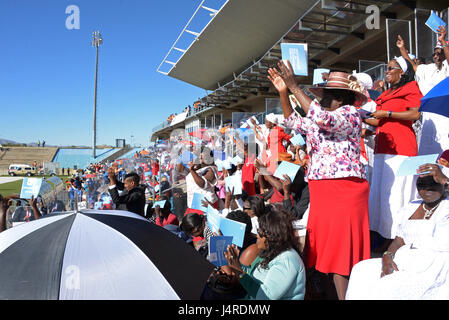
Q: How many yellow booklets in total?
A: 0